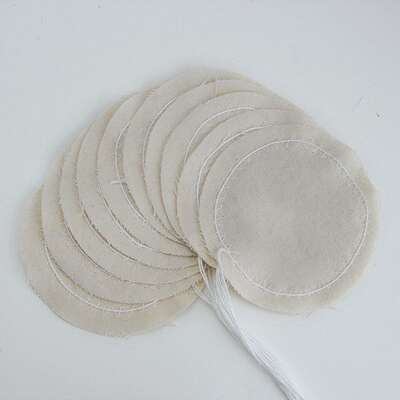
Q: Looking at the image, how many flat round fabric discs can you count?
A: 10